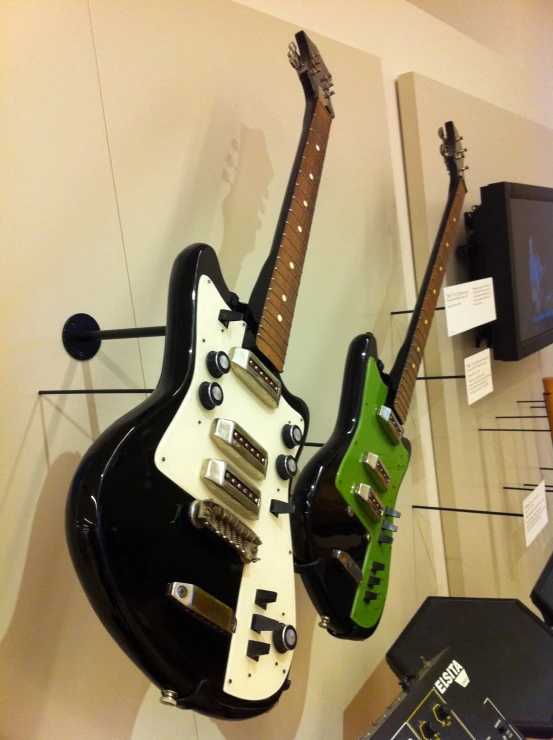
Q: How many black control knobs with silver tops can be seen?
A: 5